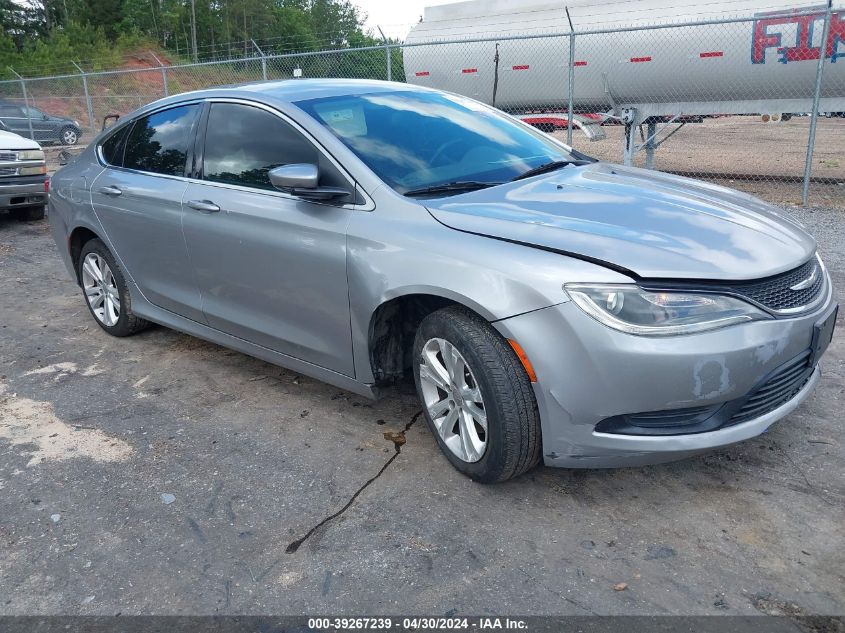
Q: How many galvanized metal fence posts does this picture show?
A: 7